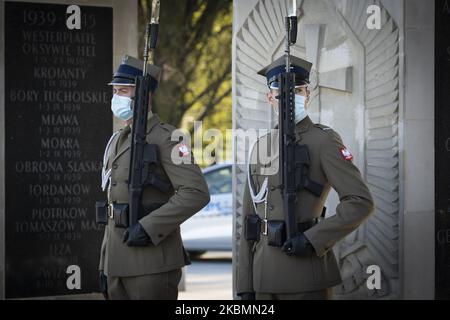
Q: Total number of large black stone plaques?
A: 2